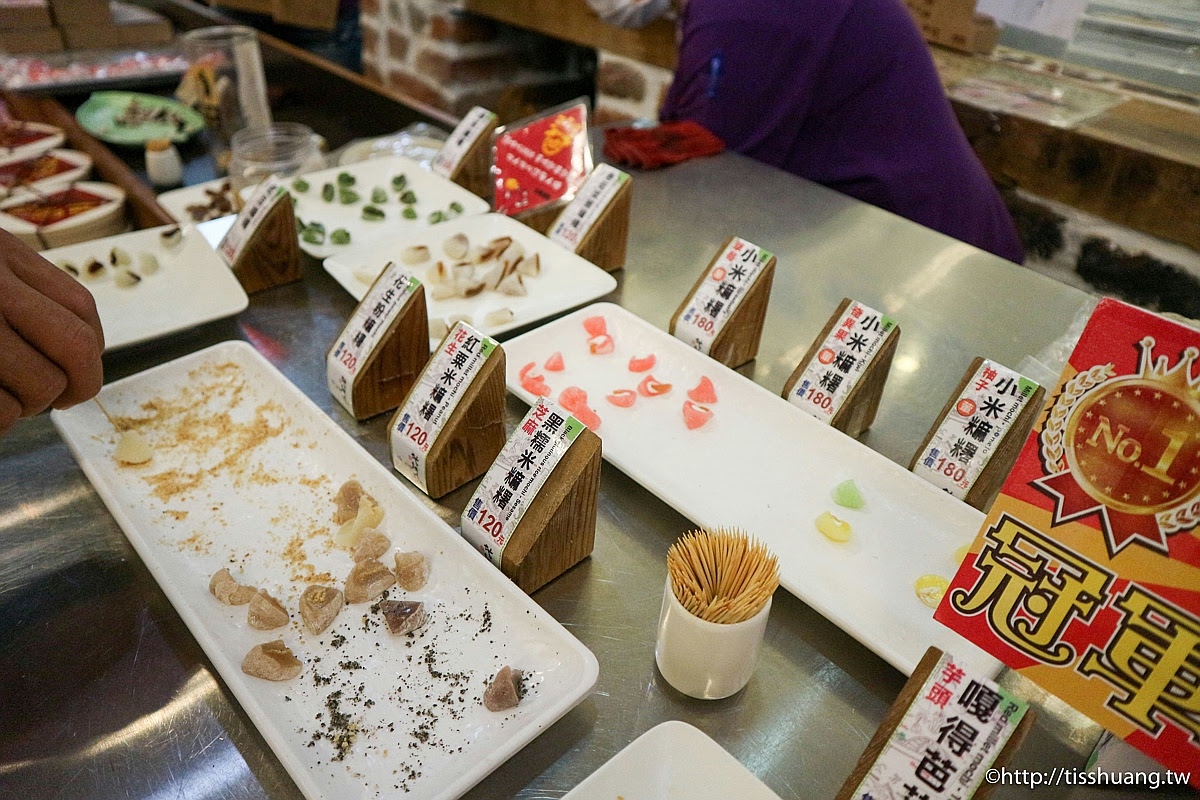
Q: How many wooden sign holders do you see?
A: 10